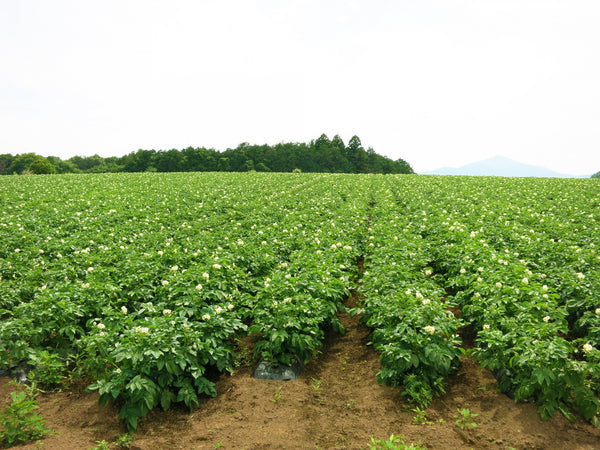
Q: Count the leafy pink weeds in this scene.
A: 0